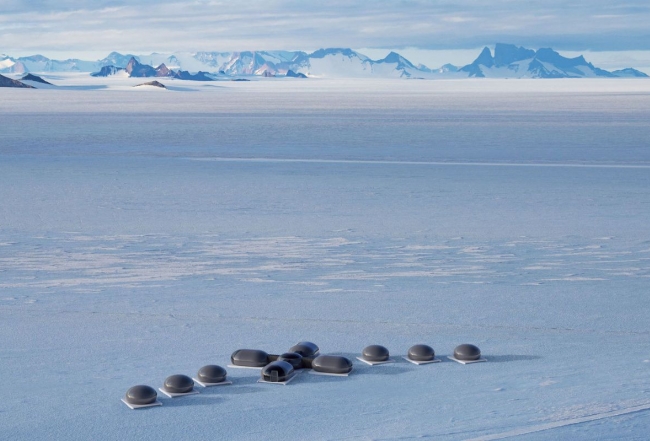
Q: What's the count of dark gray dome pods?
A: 11